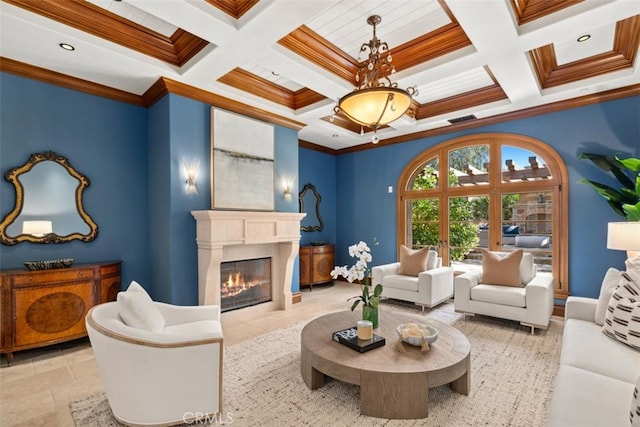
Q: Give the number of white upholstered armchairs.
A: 3